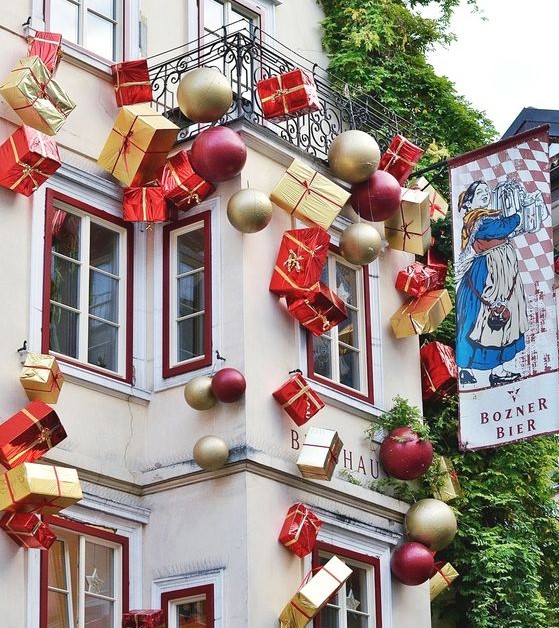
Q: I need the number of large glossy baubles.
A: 12